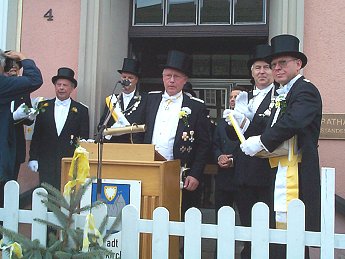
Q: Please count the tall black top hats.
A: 5